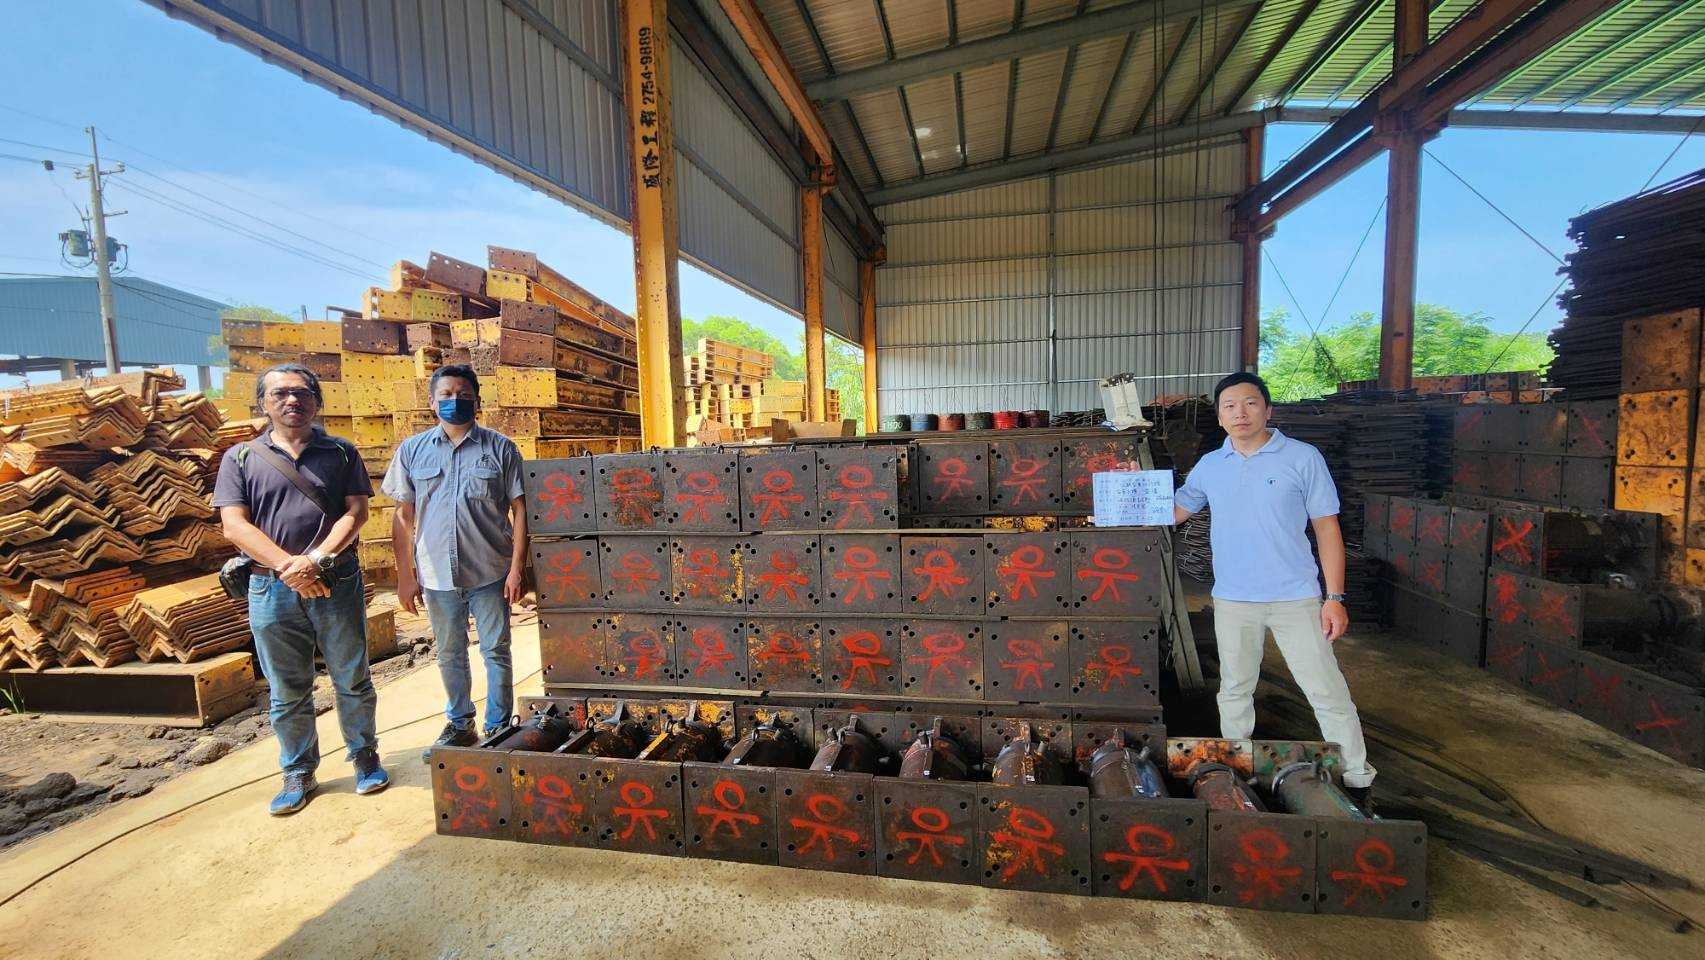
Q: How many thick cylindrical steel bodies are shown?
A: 10